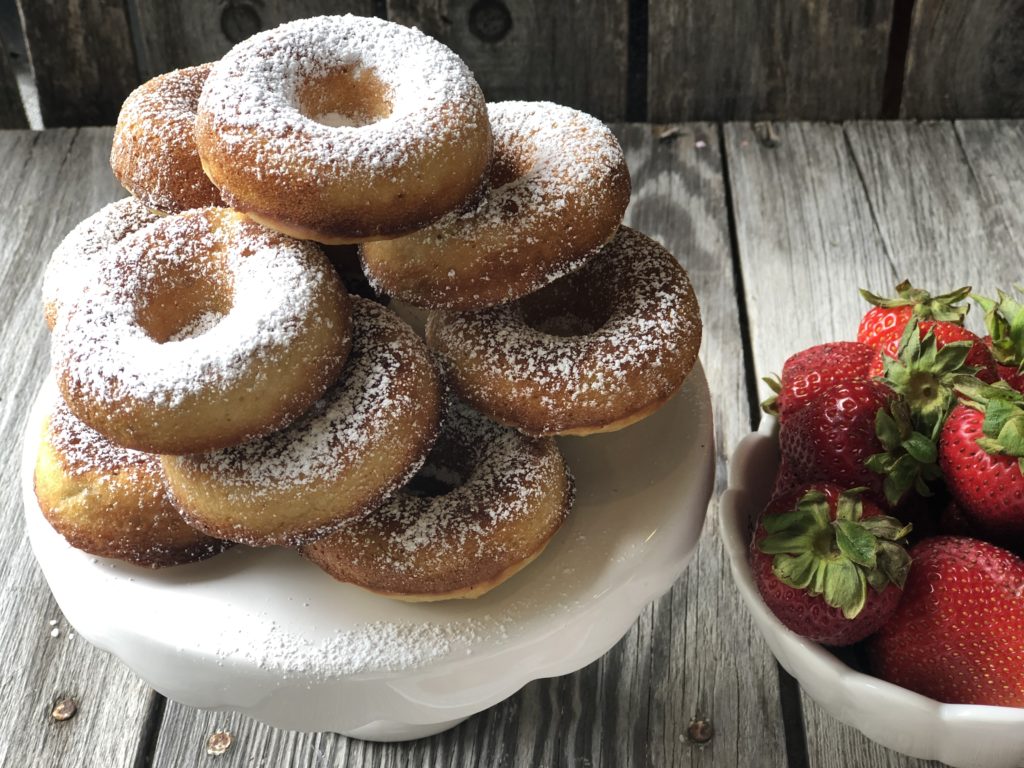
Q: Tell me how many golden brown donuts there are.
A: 9